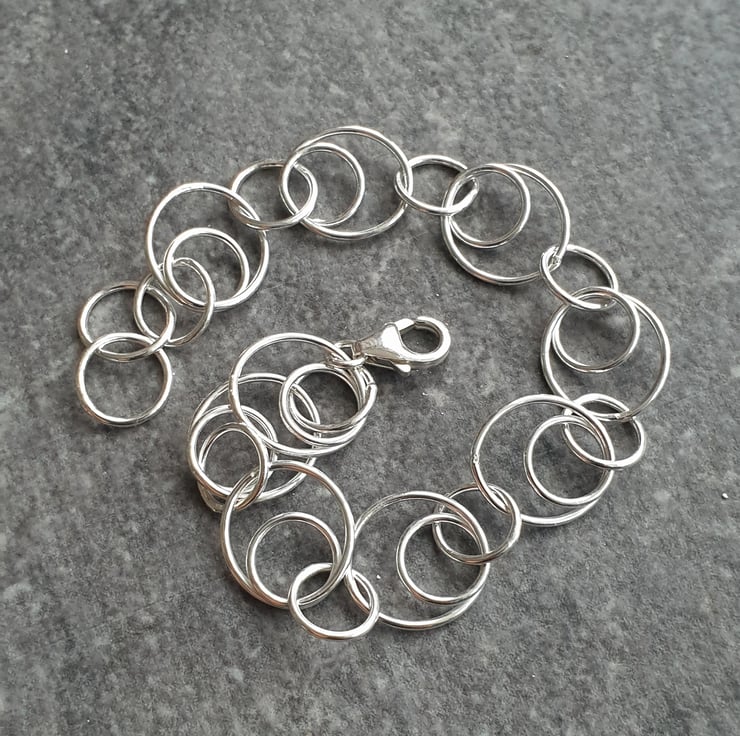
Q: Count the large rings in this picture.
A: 9